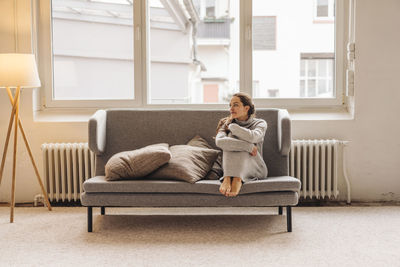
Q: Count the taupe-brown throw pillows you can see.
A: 3